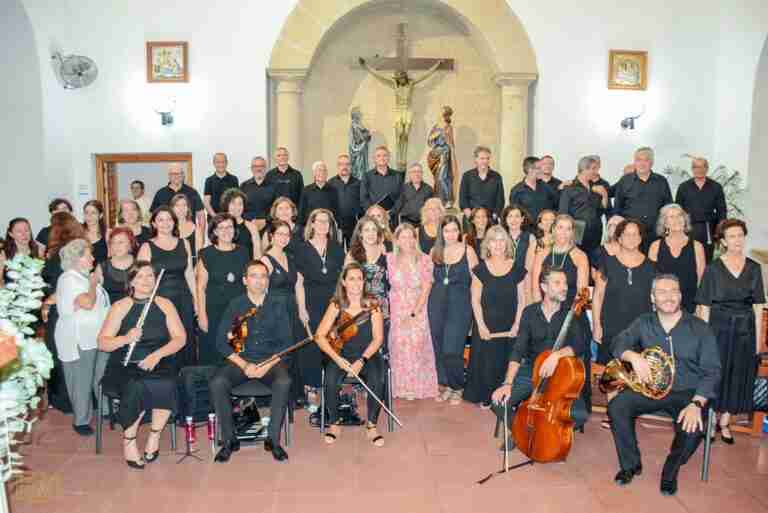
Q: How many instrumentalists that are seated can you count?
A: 5